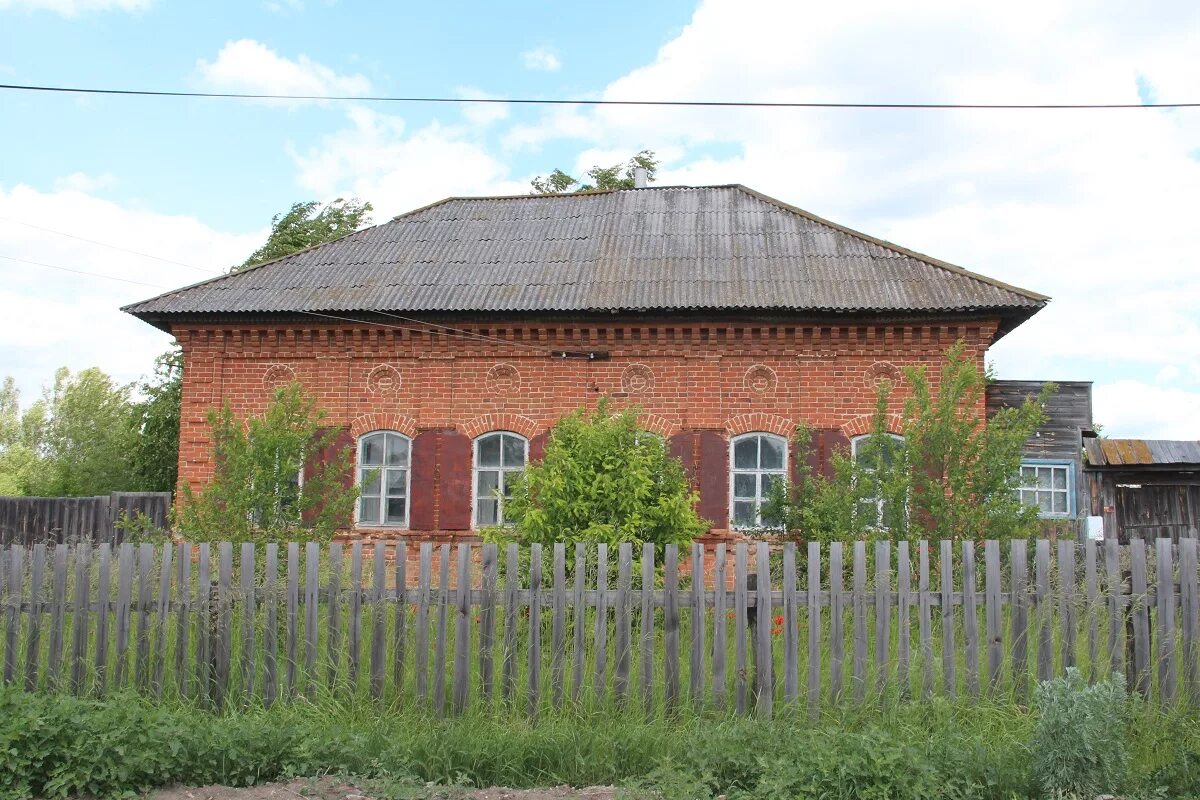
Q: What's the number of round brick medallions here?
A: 6